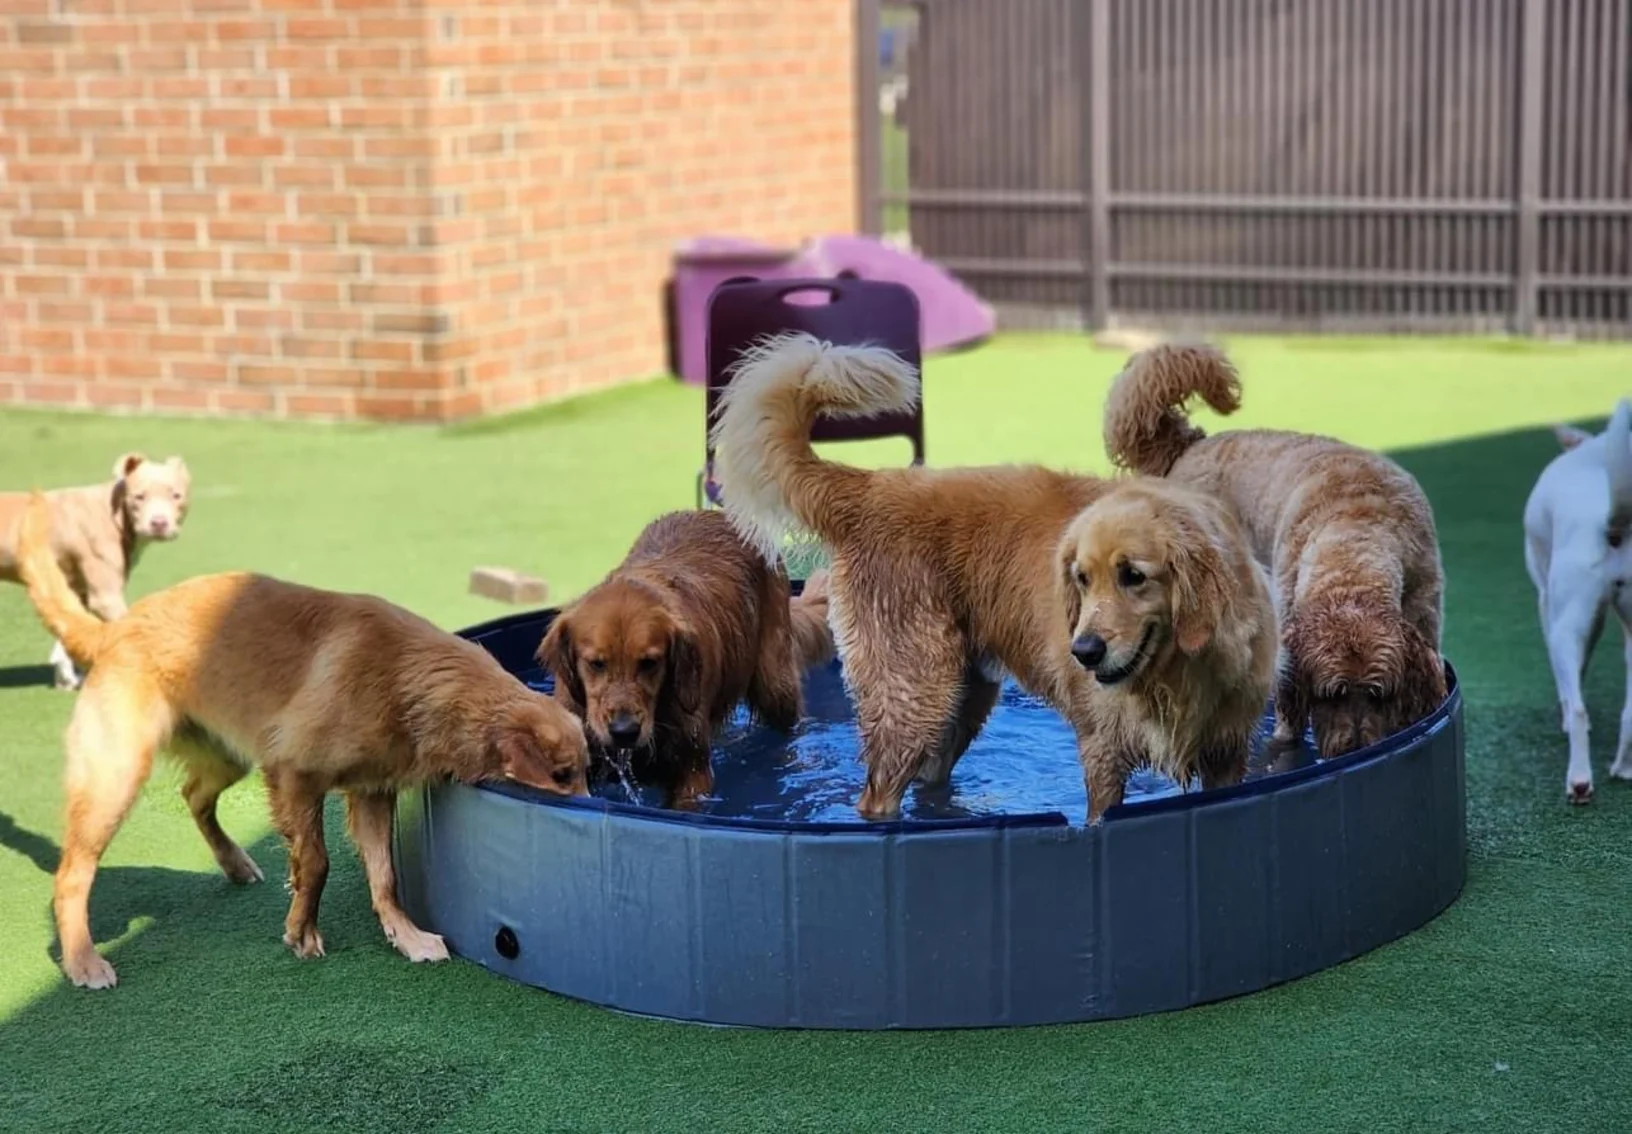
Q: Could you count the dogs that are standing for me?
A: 6